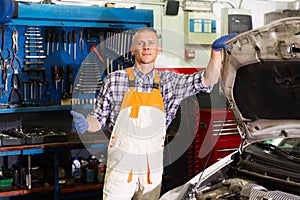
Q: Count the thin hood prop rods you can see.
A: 1